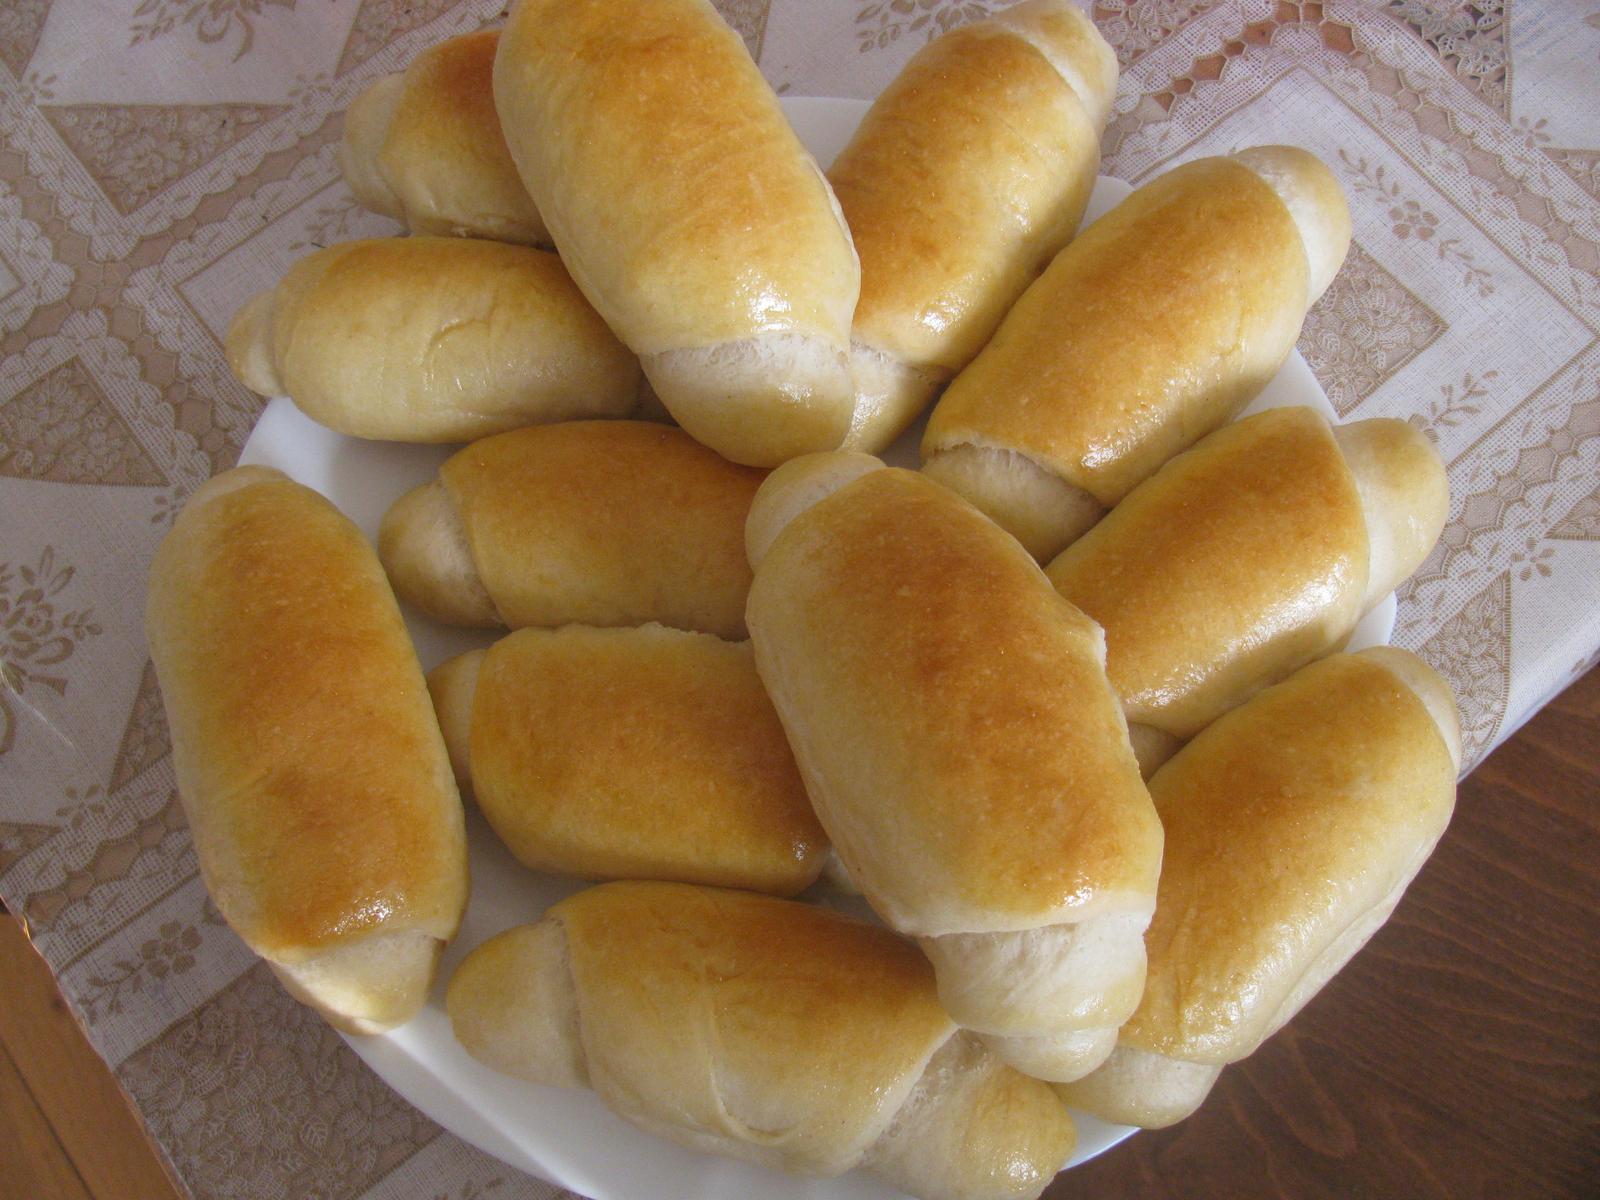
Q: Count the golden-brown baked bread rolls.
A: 12